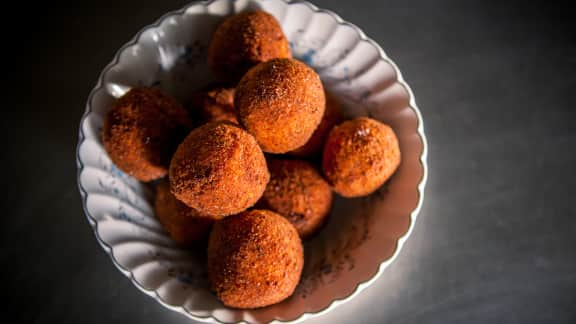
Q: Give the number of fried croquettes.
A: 10